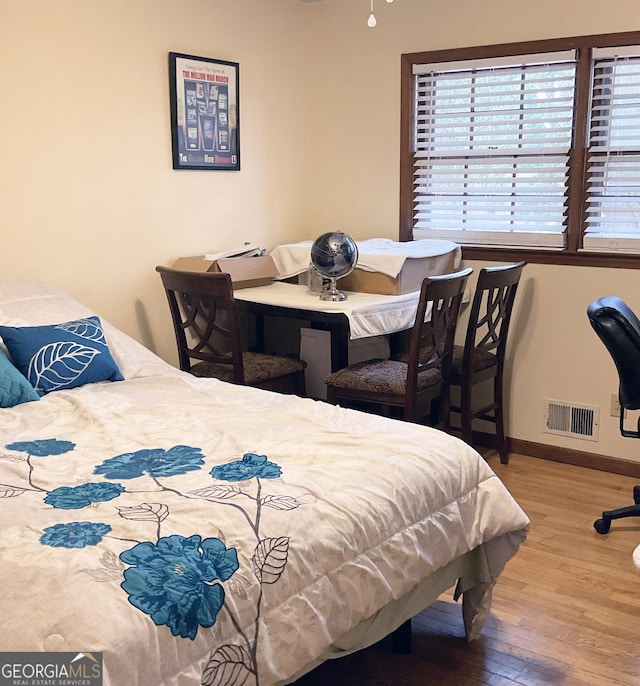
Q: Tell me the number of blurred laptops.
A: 0